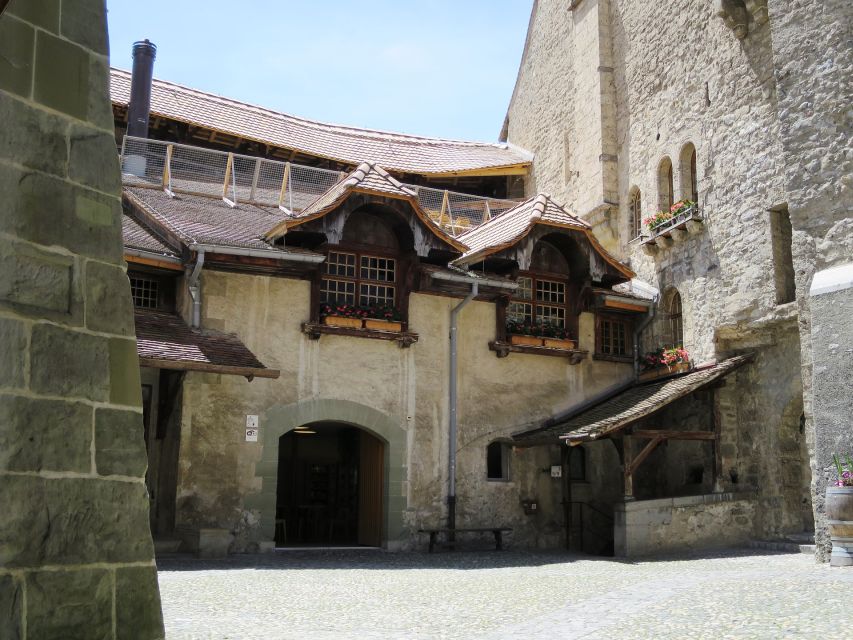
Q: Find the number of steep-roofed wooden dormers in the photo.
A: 2